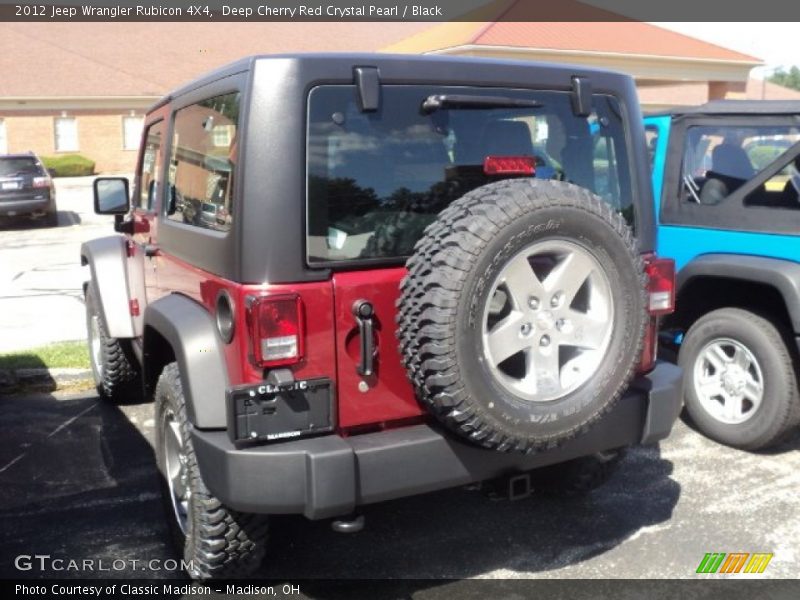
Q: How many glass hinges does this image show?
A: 2